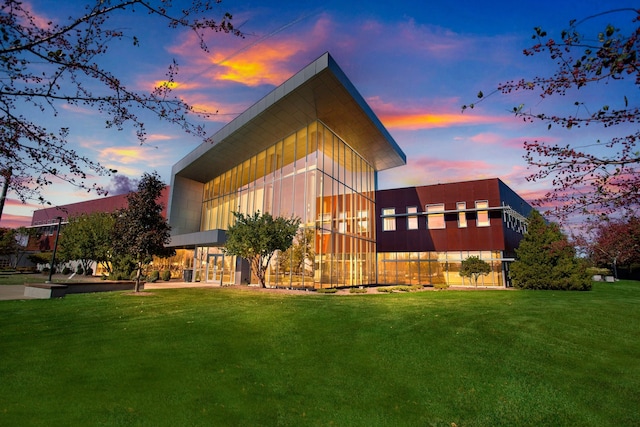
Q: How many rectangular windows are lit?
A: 5